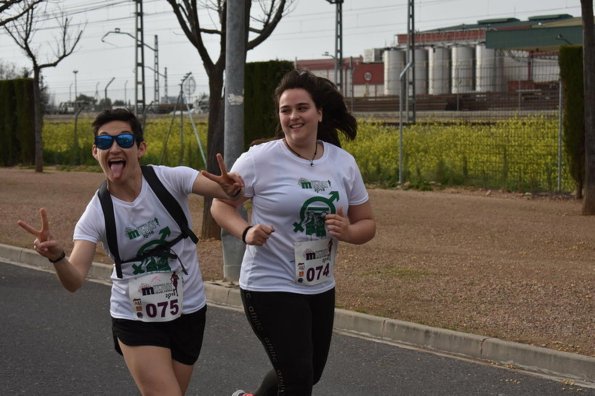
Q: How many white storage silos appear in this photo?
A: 5